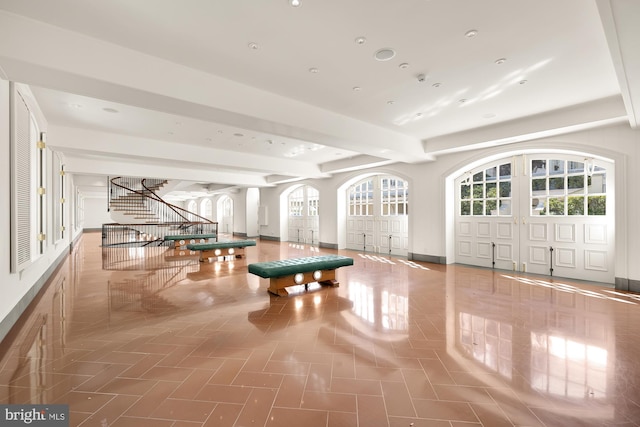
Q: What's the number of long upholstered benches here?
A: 3